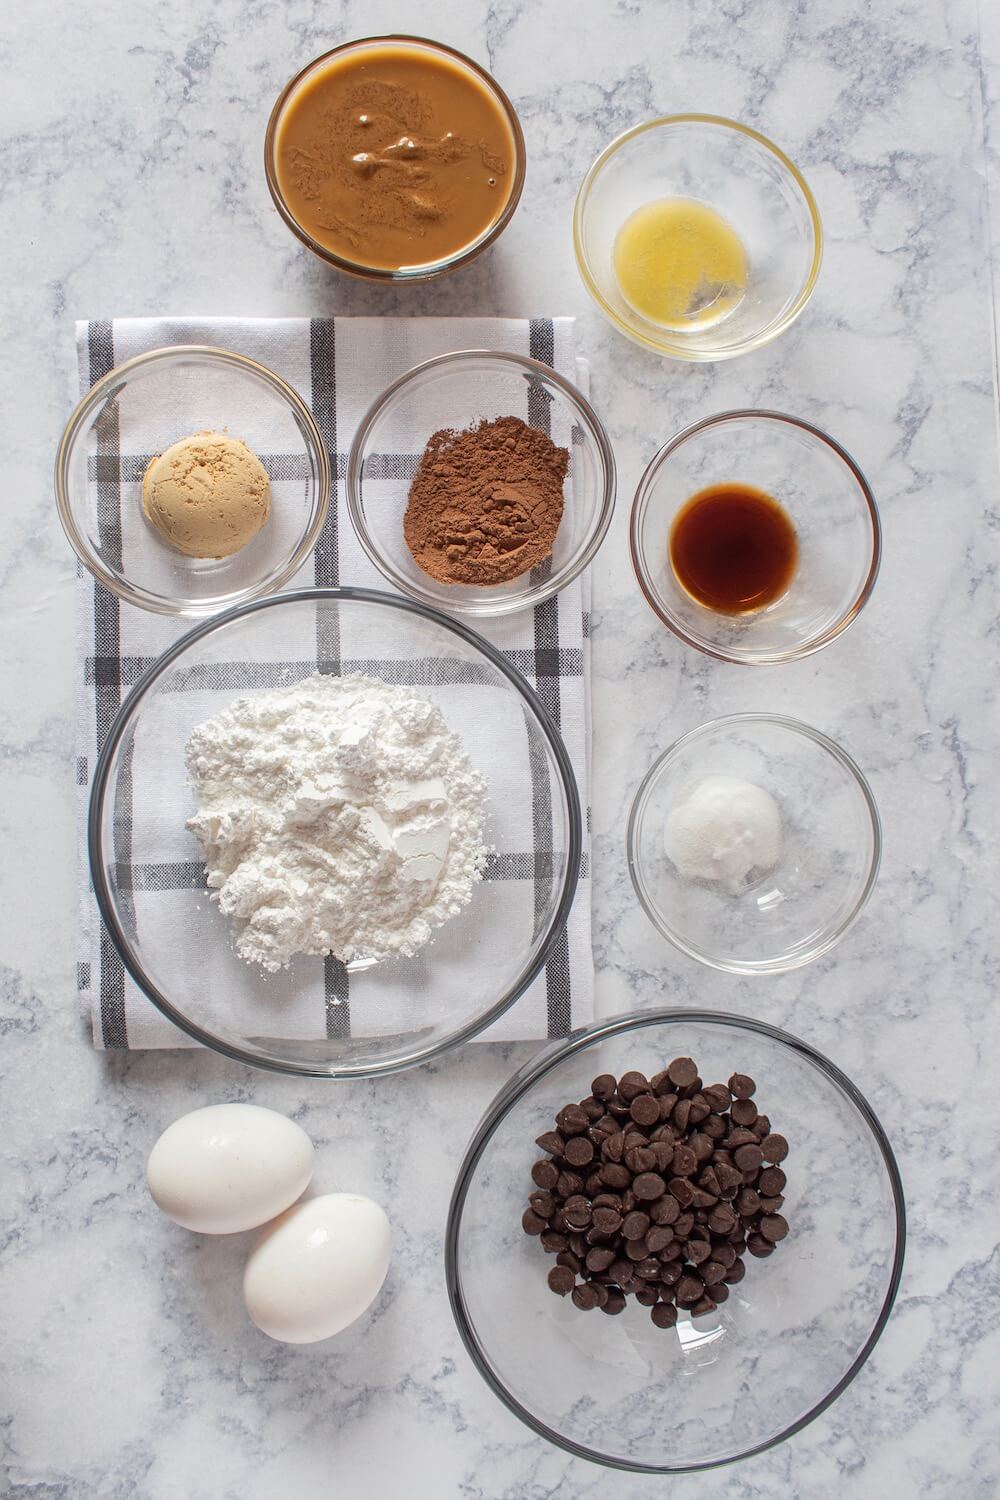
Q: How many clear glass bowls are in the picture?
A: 8